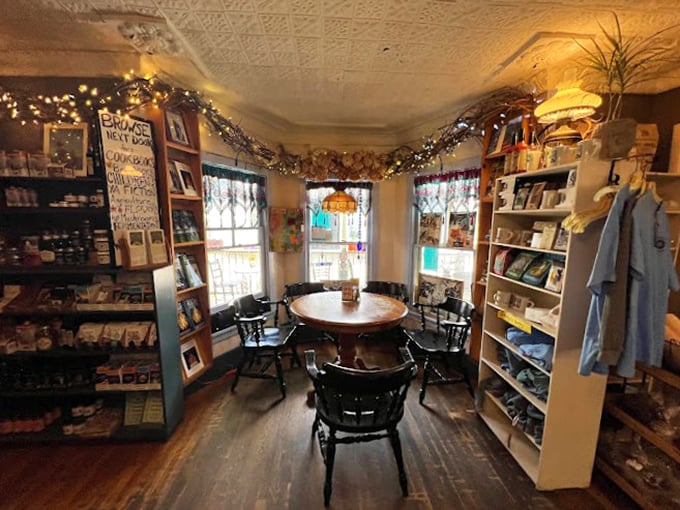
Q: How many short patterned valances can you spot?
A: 3